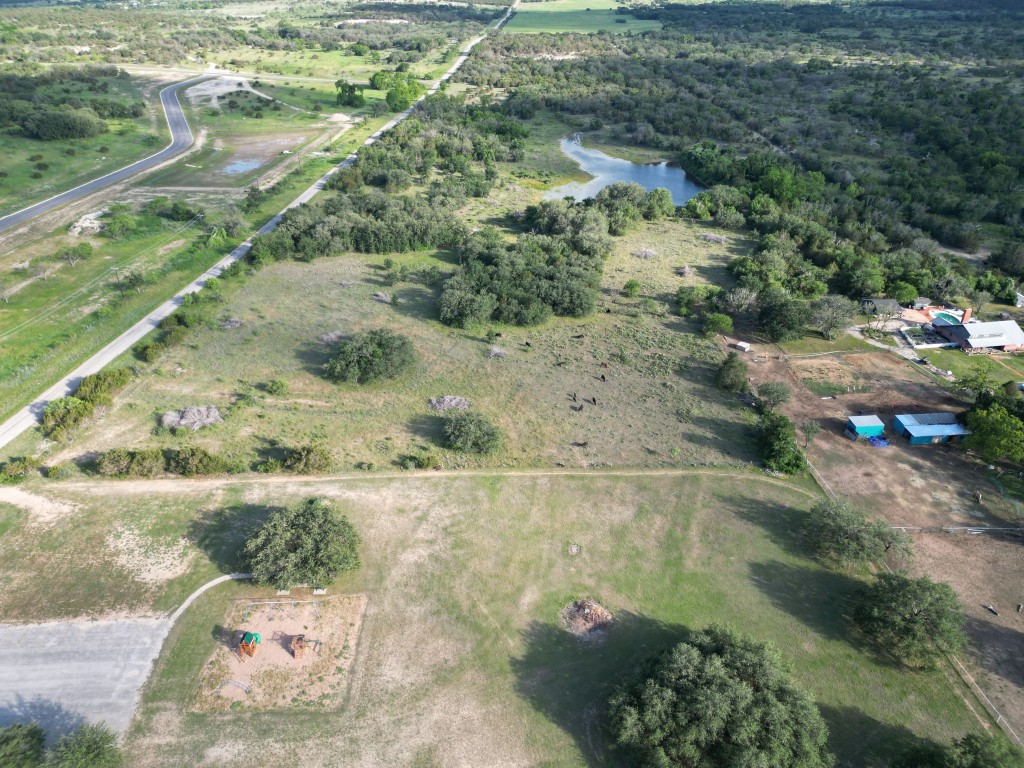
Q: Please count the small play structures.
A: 2